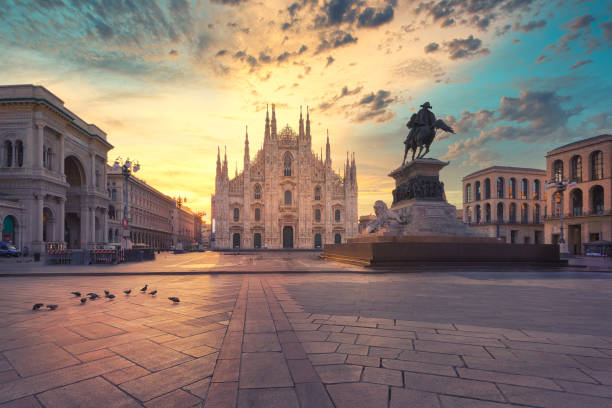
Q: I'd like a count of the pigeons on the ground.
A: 11